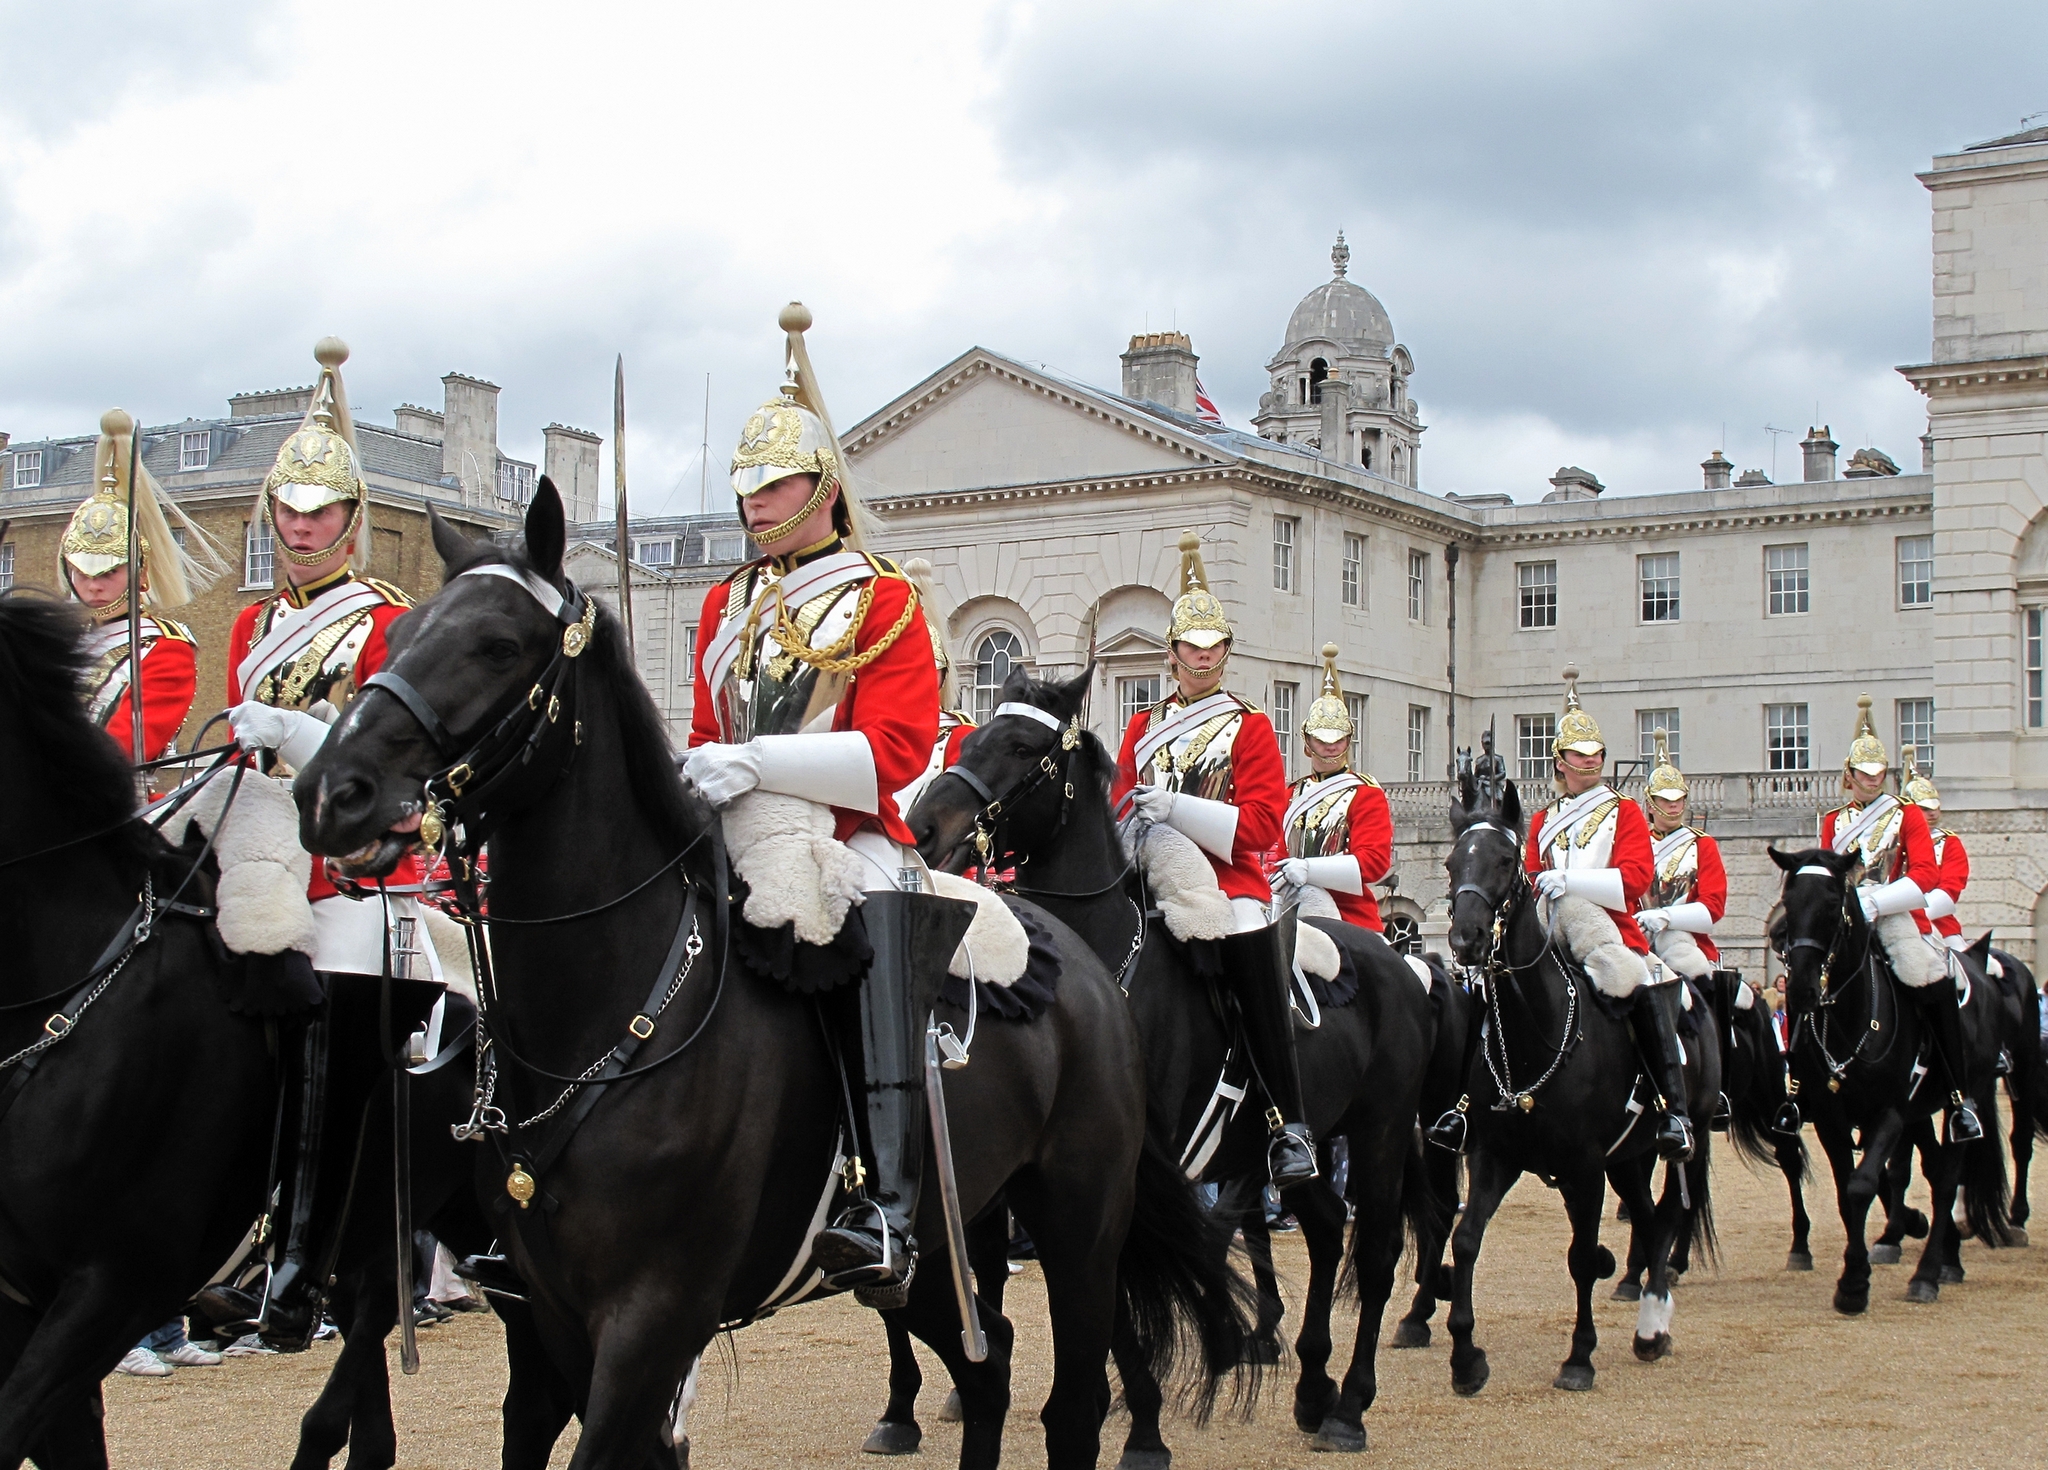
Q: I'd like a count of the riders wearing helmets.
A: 10